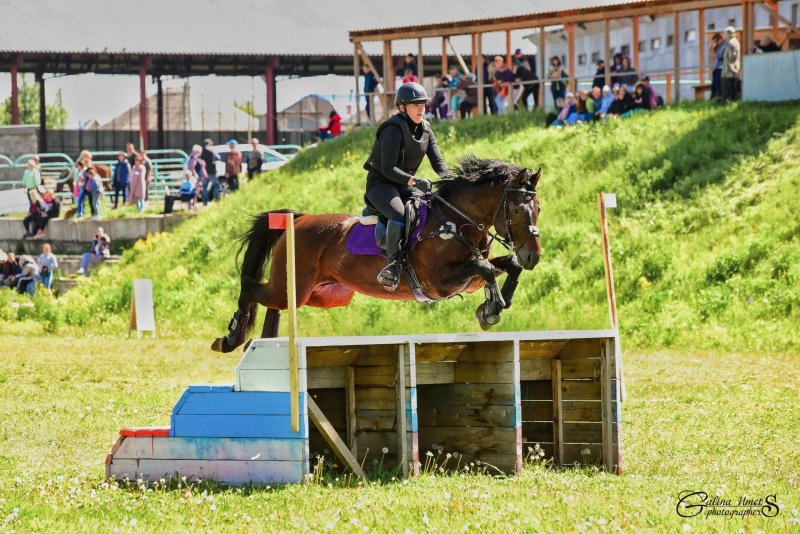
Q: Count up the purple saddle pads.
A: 1